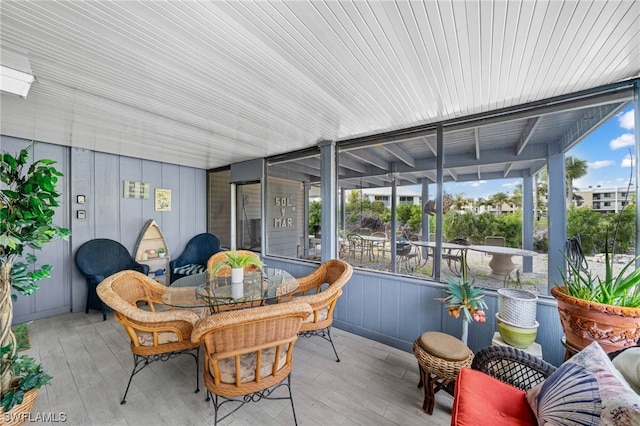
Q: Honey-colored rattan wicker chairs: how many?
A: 4